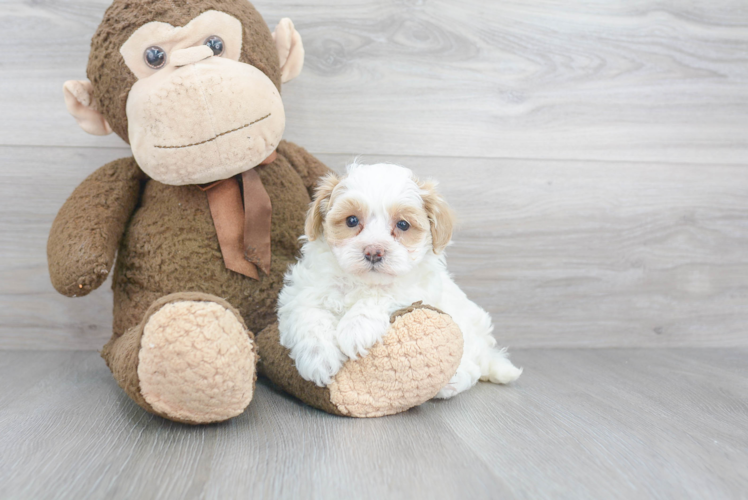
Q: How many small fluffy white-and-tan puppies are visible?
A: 1